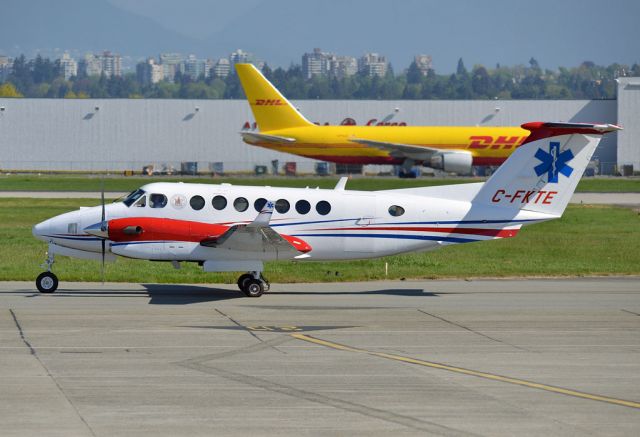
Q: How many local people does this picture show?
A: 0